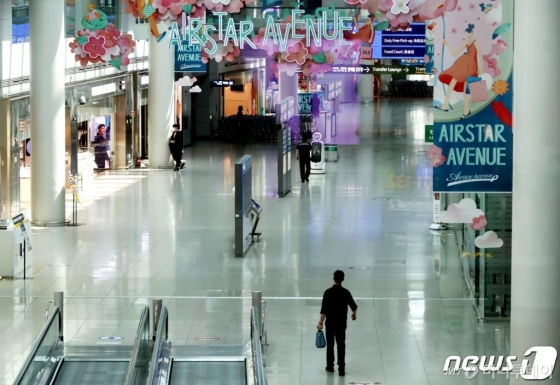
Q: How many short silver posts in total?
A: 3